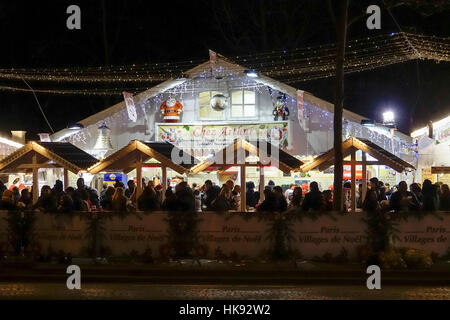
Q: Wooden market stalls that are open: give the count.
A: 4